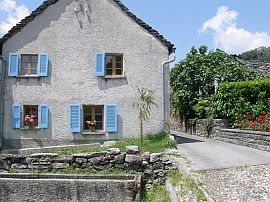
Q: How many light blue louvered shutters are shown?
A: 7